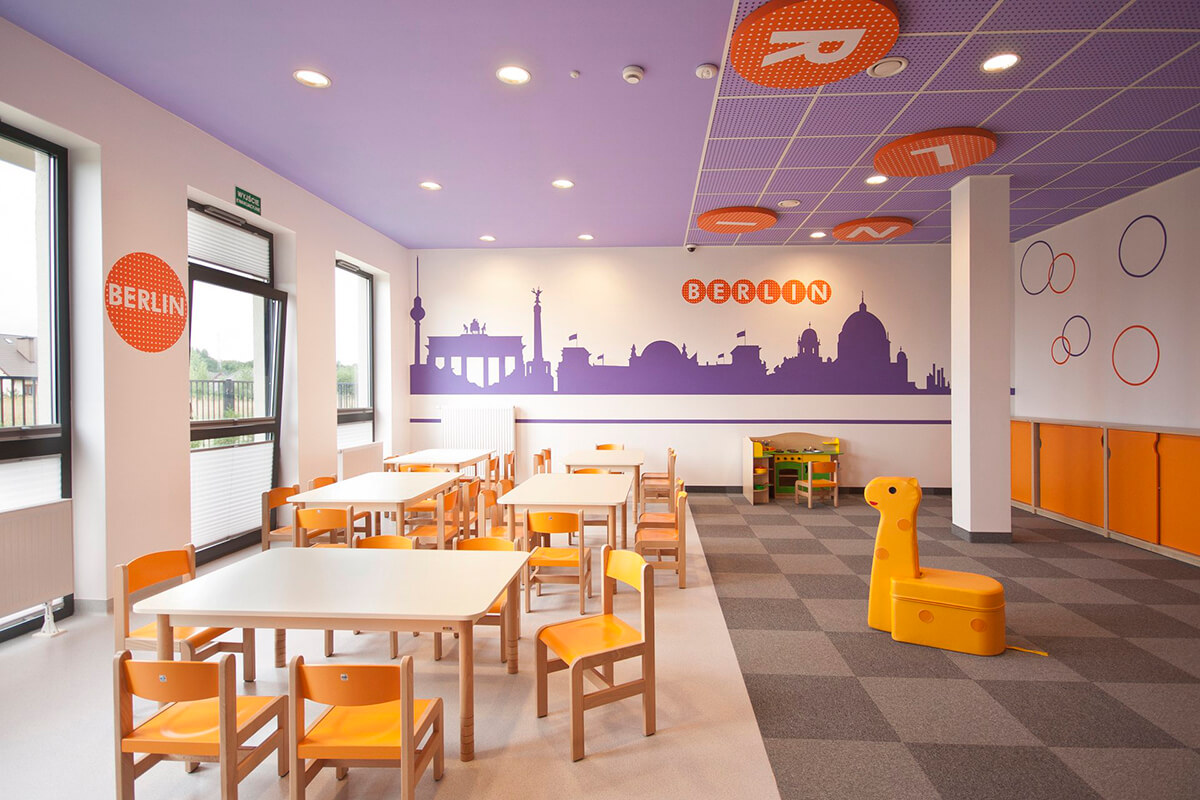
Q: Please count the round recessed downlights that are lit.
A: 9